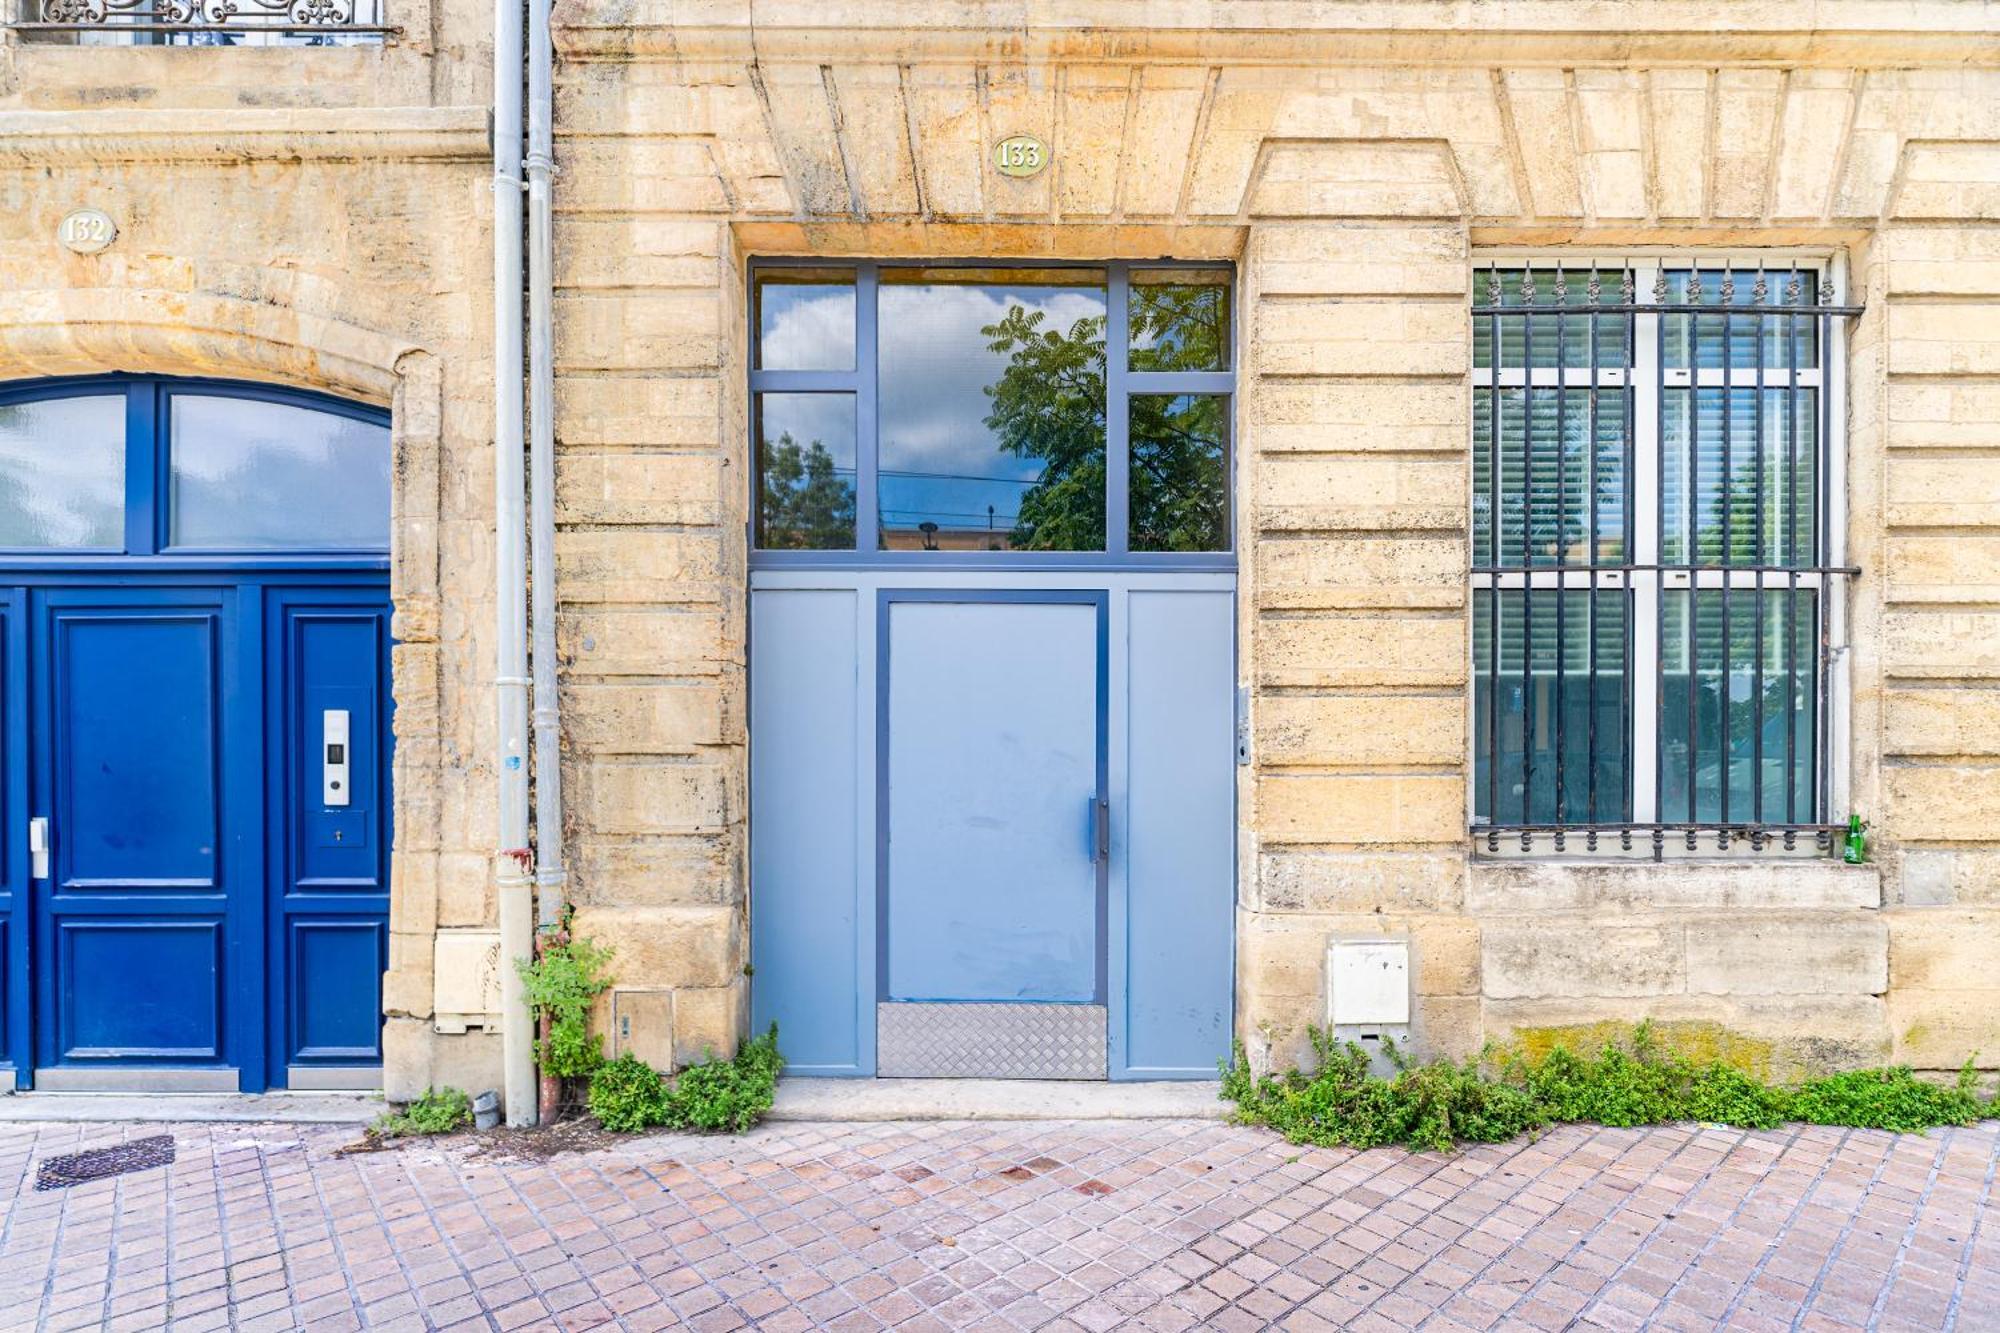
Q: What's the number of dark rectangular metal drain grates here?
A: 1